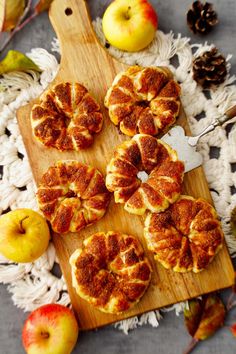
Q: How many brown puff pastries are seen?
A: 6